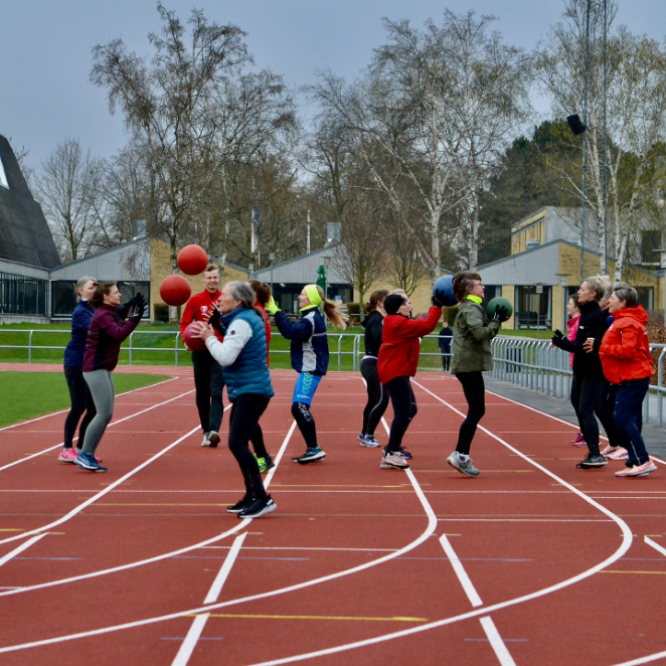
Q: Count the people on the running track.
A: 14